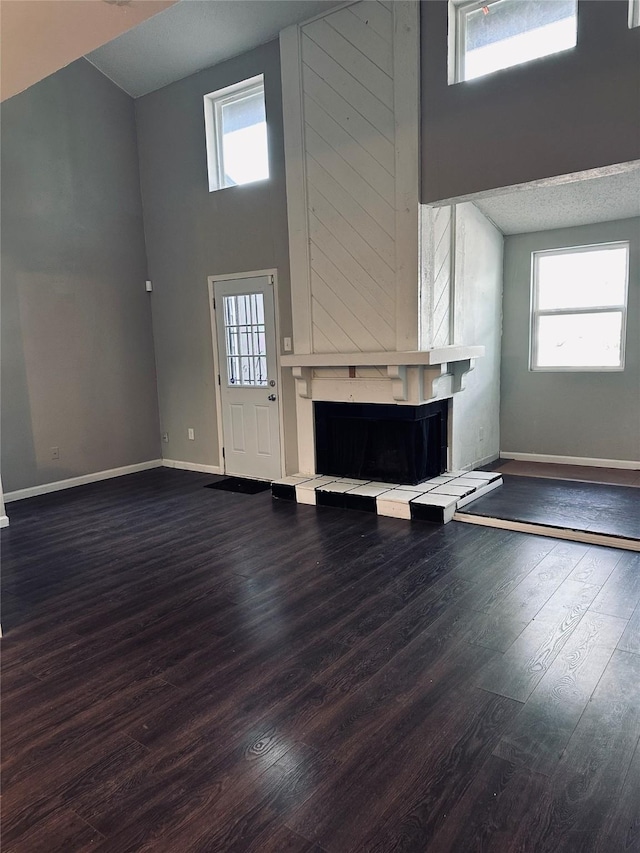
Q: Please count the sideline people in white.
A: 0